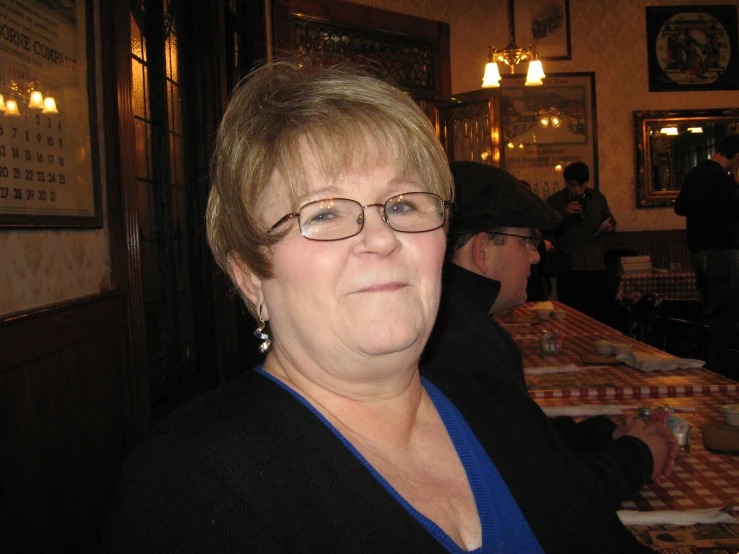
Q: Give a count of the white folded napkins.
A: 4